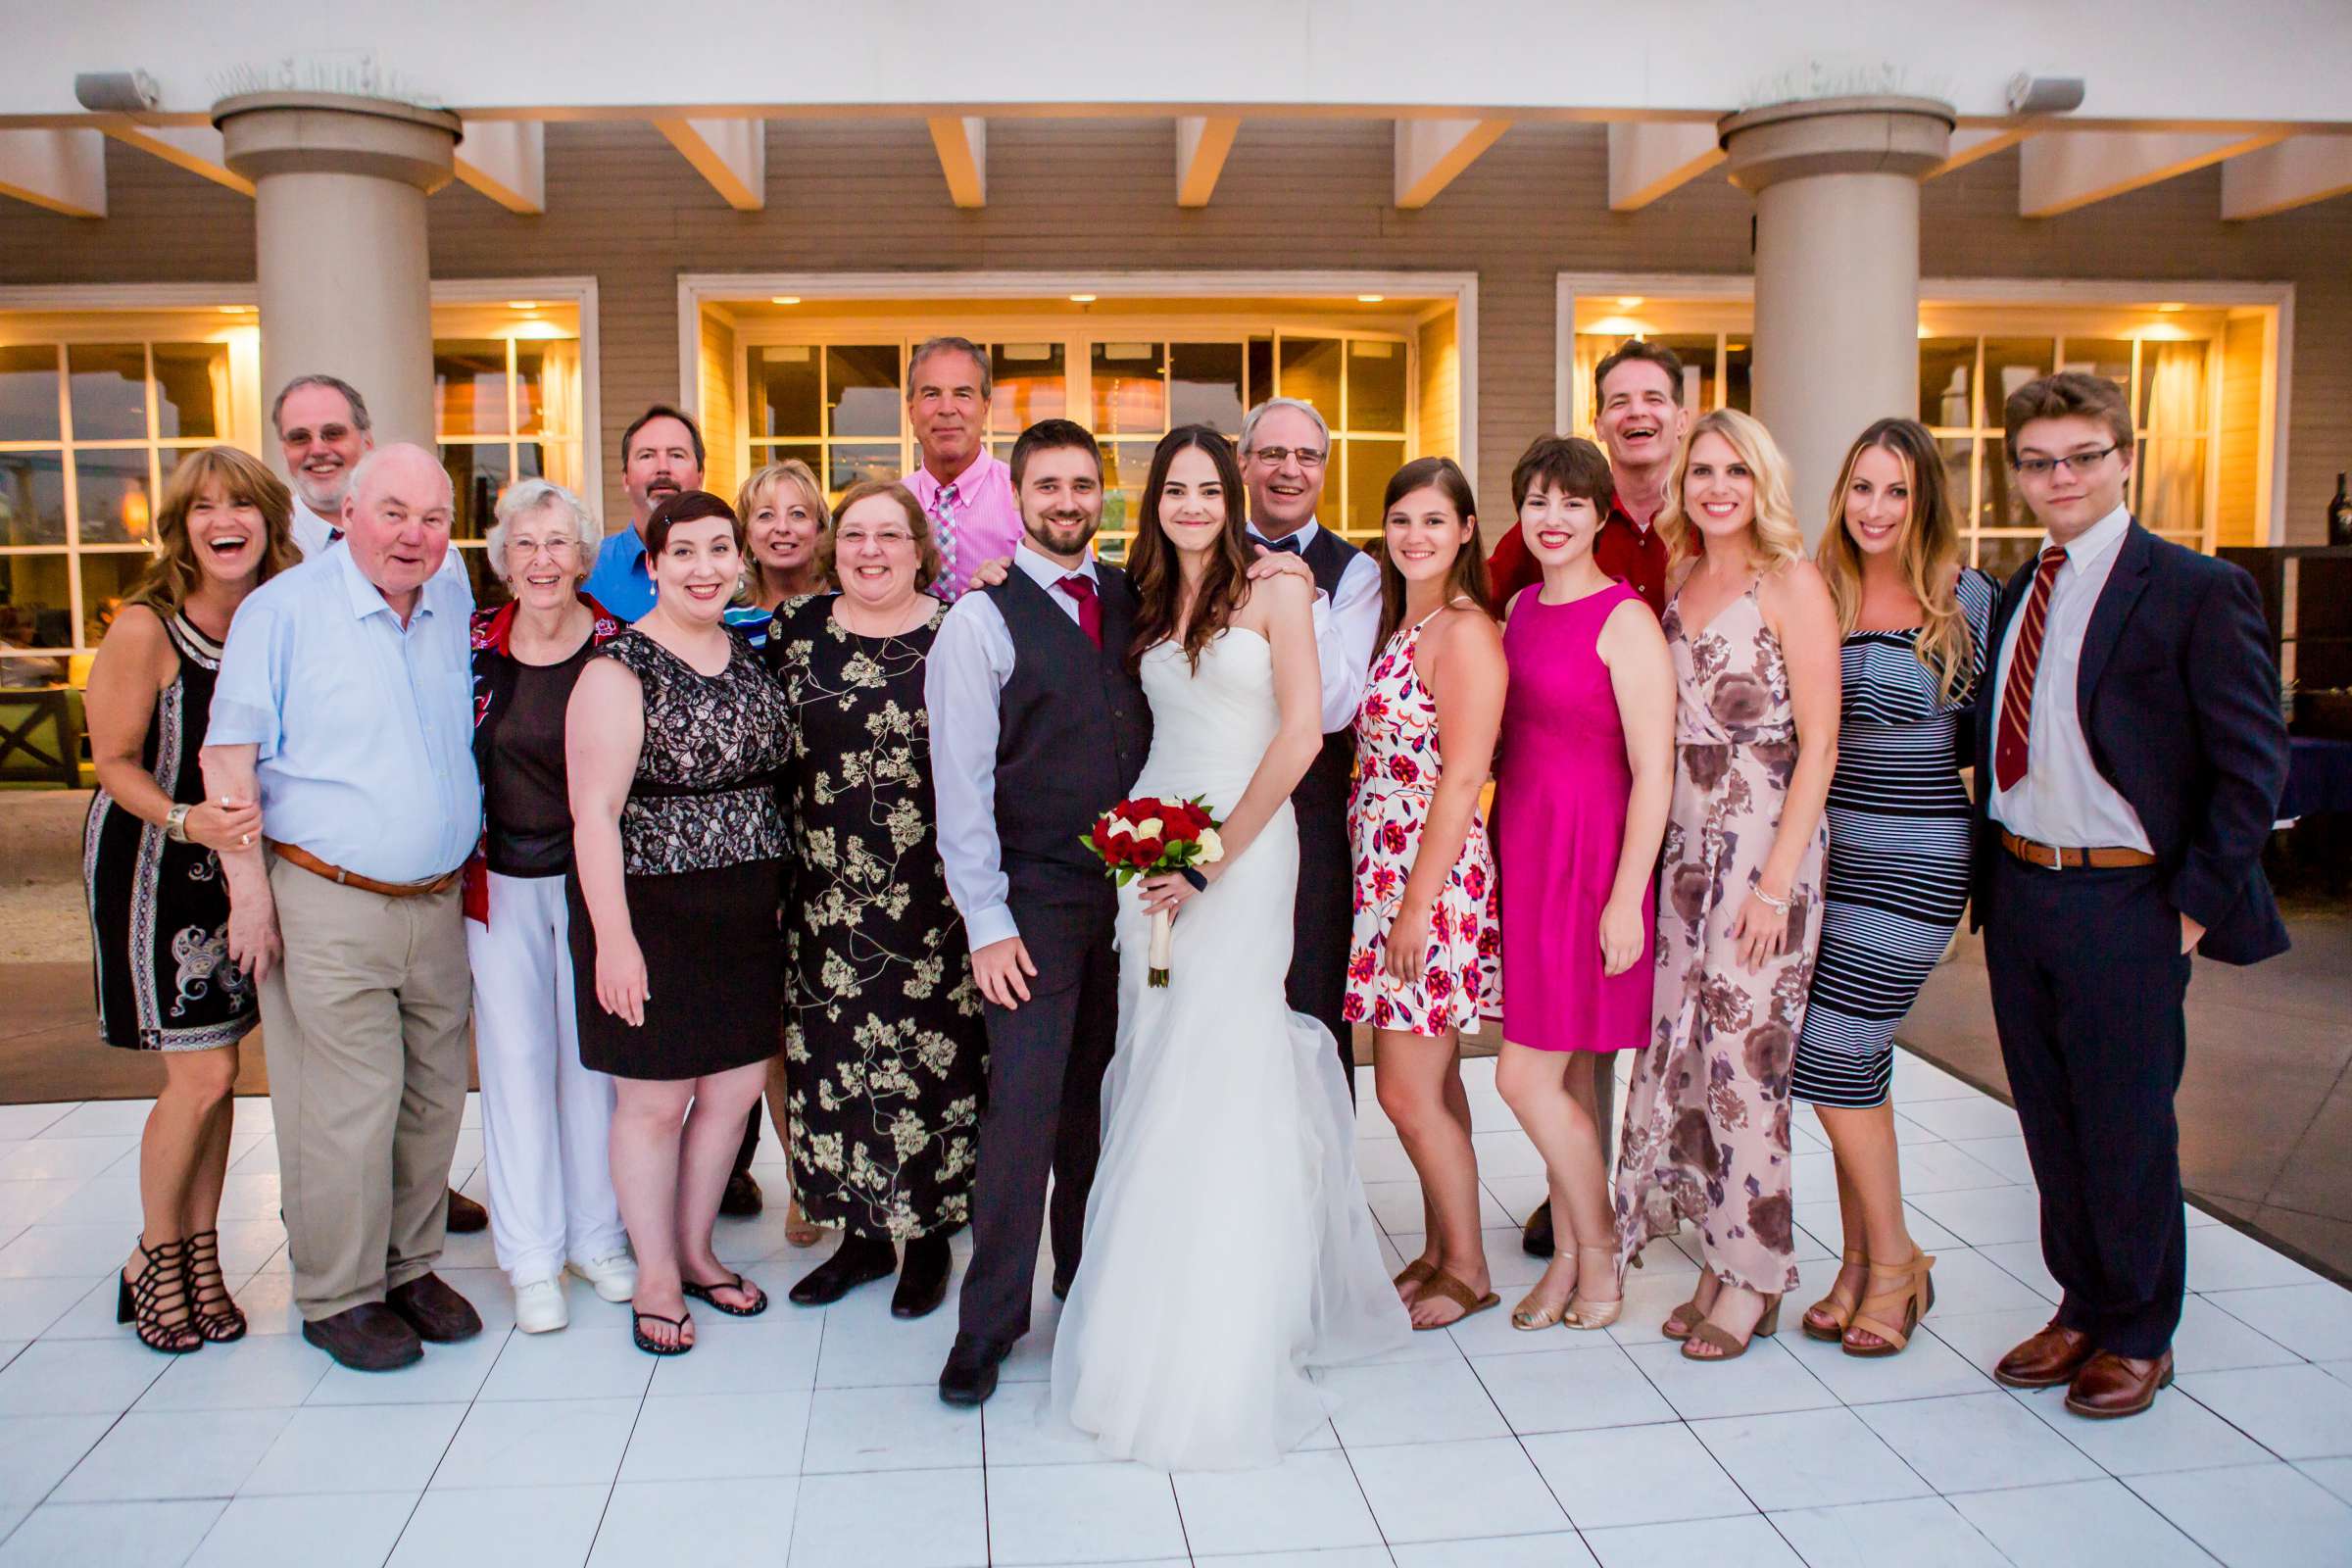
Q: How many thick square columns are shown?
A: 0